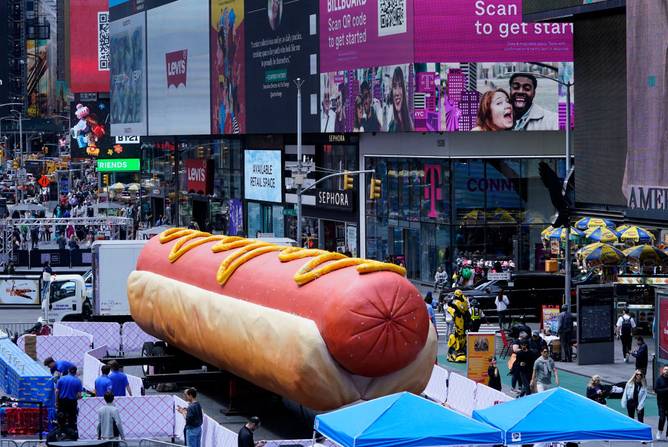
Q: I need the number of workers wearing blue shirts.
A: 4